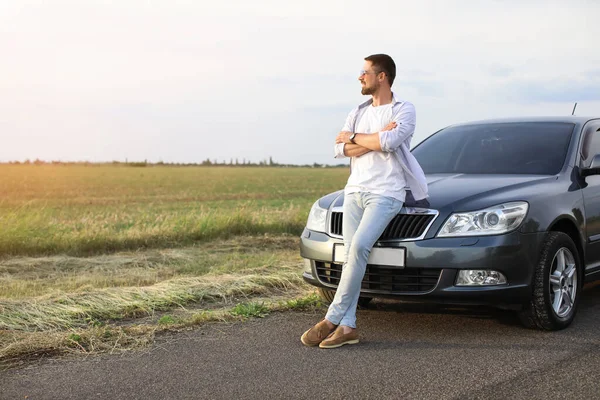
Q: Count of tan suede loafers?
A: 2